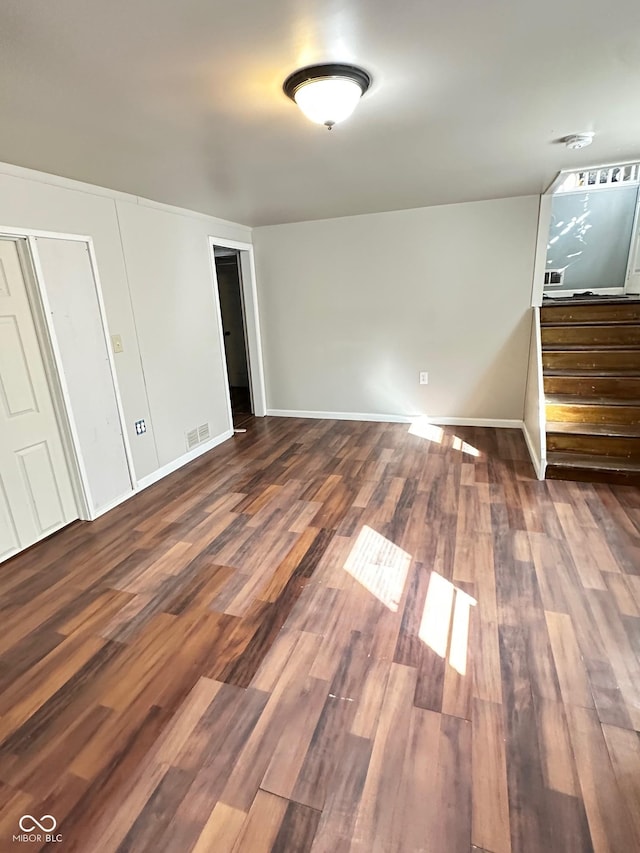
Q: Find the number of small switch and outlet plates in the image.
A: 3